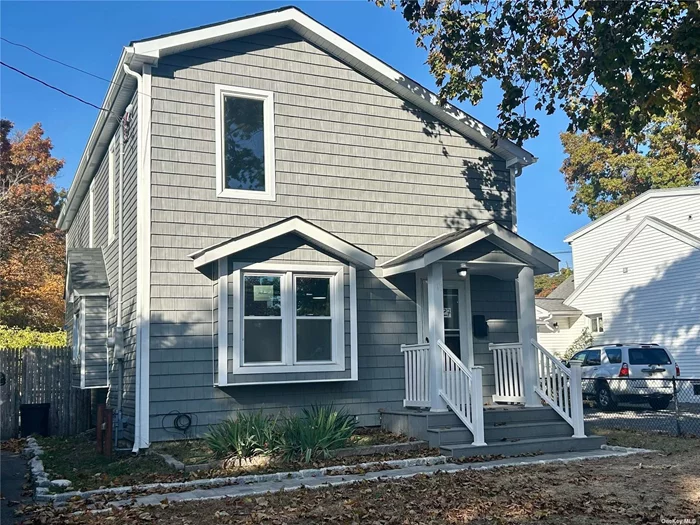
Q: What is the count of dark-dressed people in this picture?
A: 0